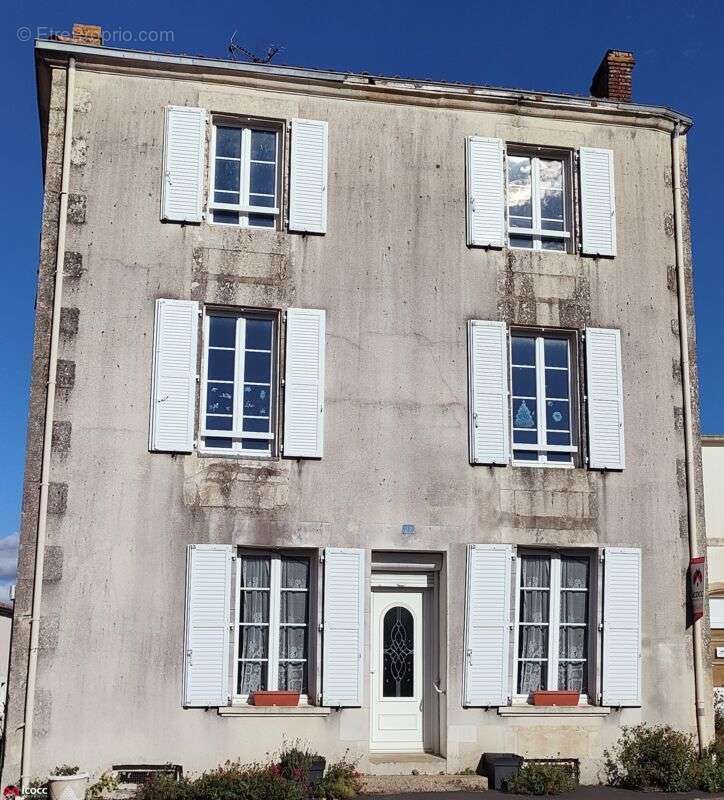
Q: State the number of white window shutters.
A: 12